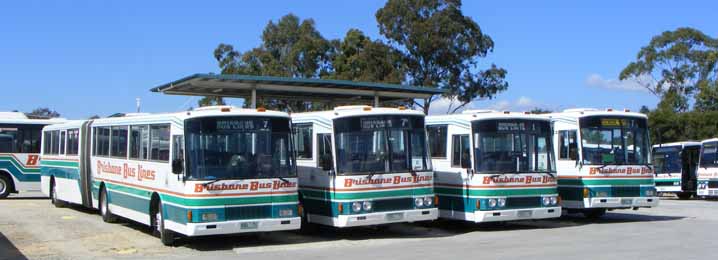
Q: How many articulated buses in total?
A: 1